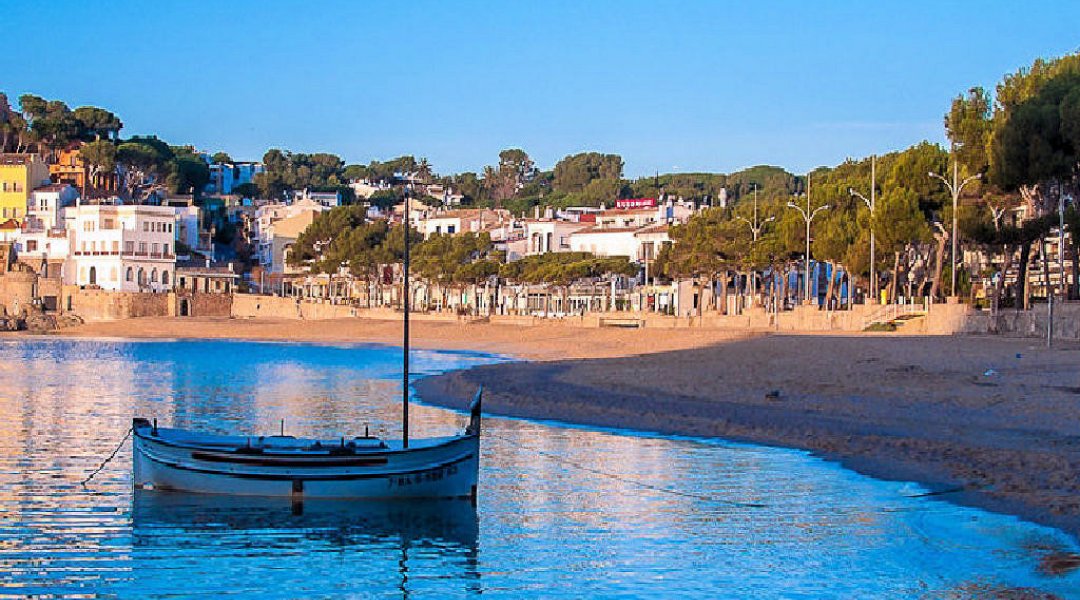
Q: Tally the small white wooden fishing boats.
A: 1